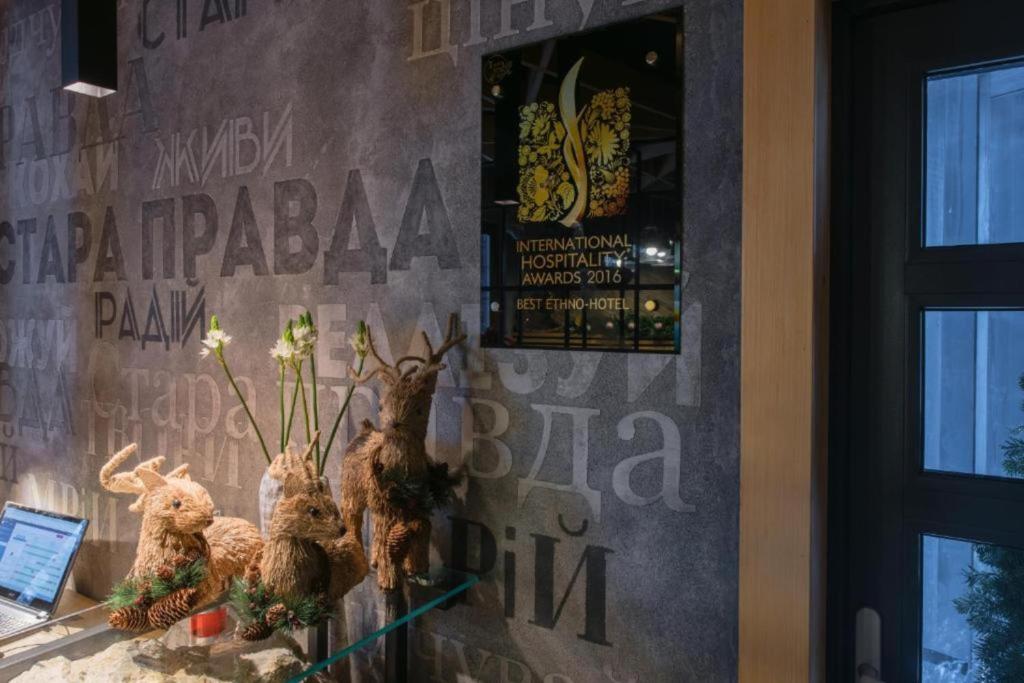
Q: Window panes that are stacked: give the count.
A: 3